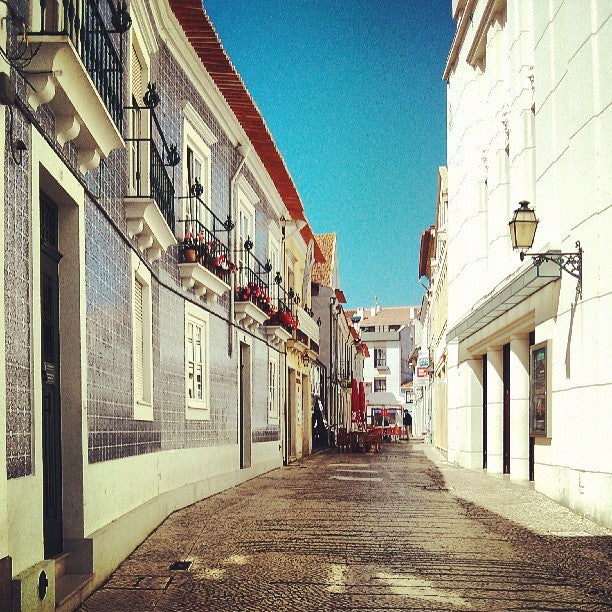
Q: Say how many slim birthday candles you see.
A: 0